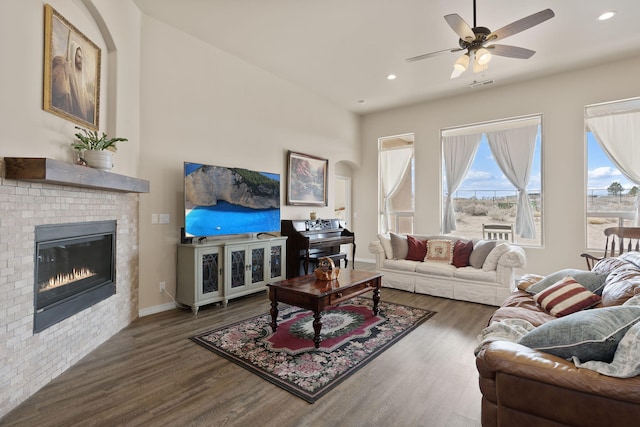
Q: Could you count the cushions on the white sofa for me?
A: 7